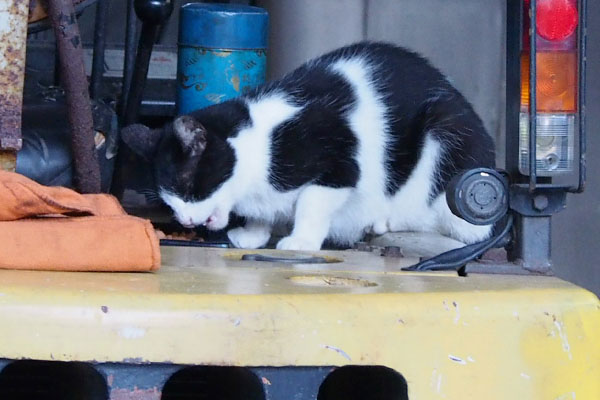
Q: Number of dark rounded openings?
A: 3